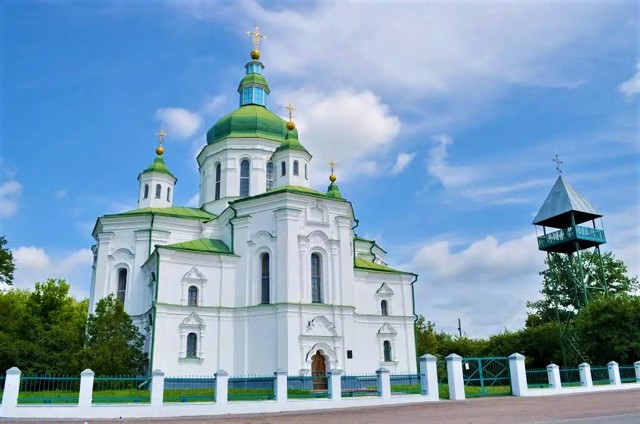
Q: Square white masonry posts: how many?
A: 14